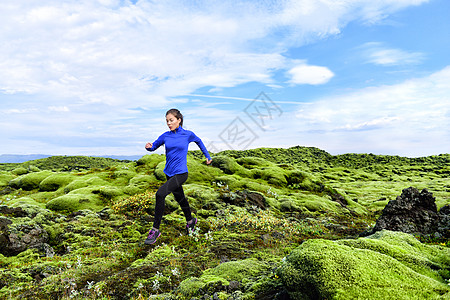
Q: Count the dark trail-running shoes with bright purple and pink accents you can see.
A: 2